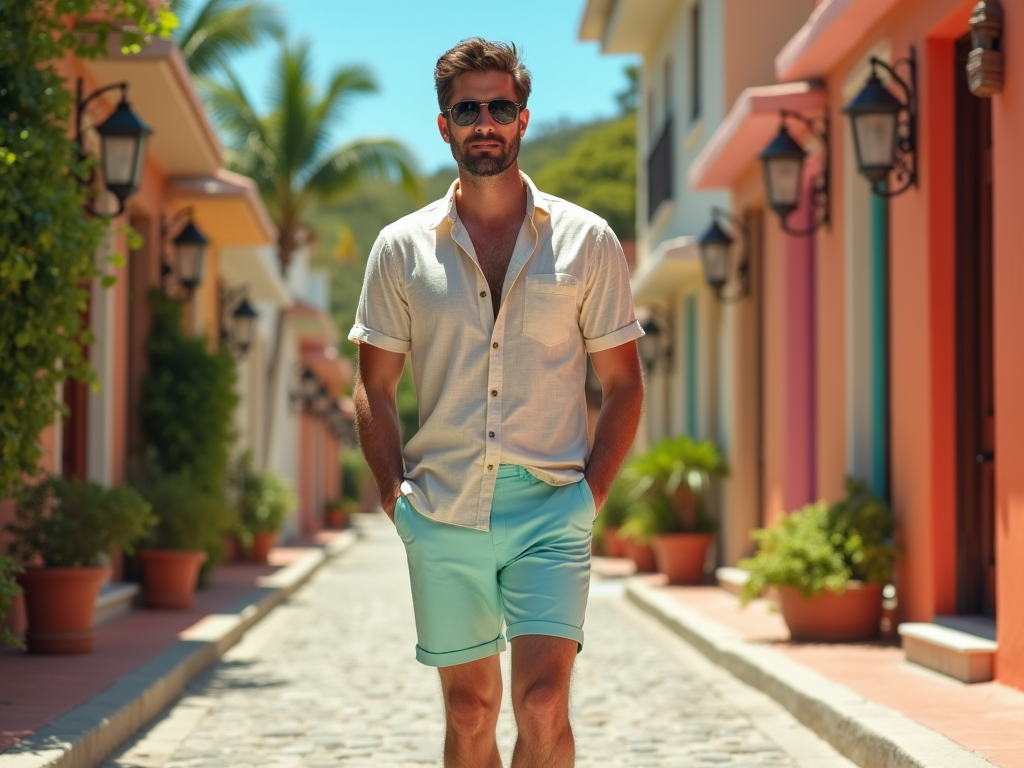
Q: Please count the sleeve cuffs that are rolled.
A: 2